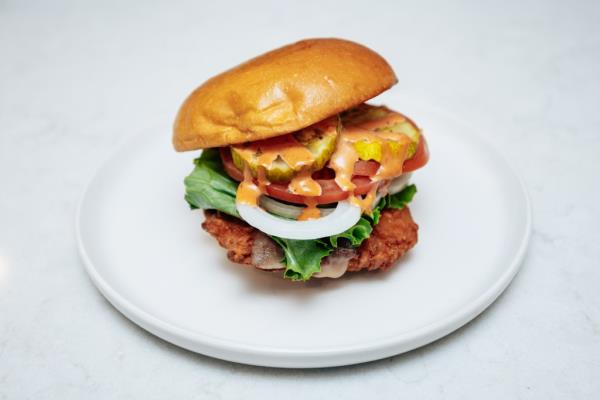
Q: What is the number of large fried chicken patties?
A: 1